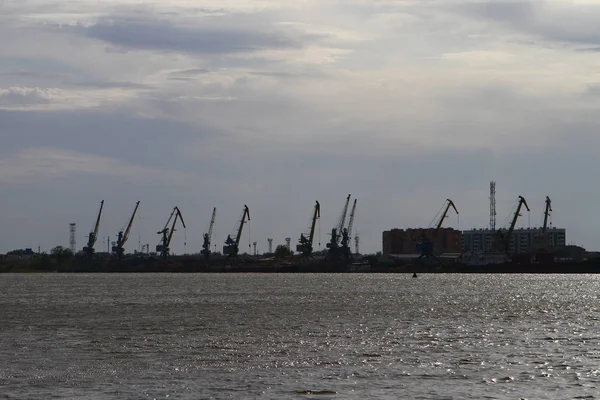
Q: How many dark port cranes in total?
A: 11